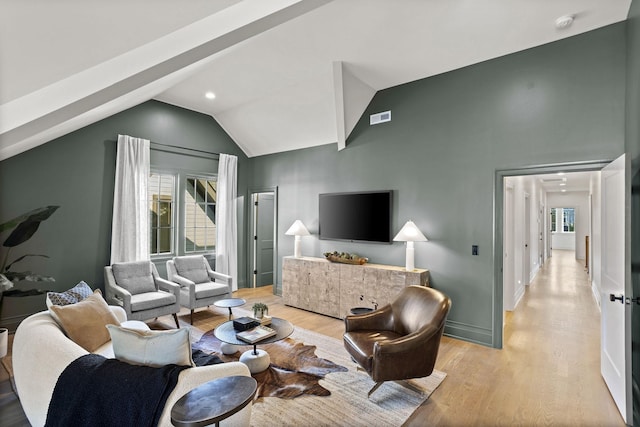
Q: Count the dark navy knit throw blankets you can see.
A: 1